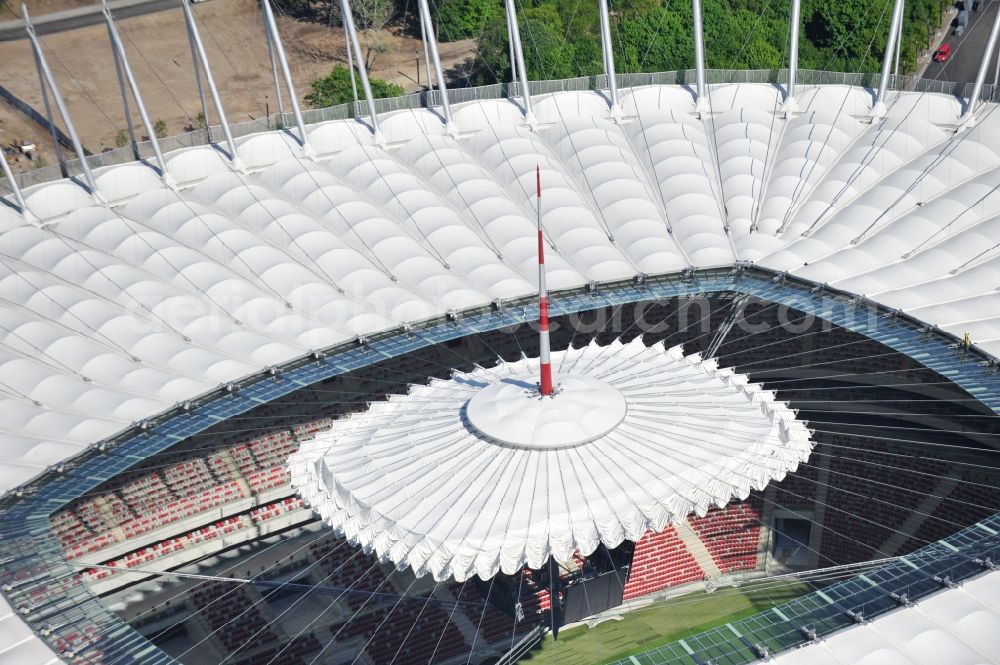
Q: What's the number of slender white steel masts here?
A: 13